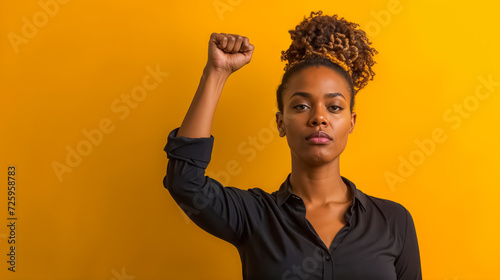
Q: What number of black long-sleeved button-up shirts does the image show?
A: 1